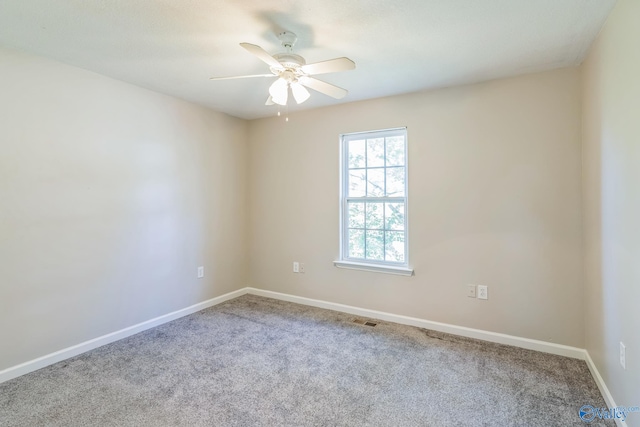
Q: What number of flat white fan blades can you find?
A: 5